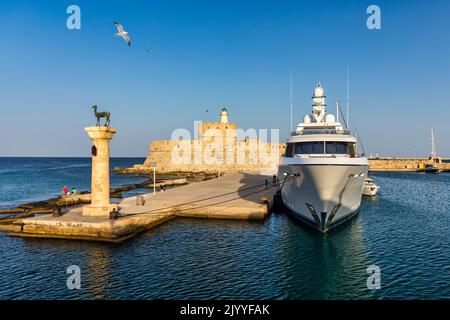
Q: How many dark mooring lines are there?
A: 2